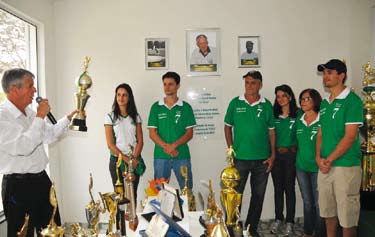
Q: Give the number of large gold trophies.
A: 3